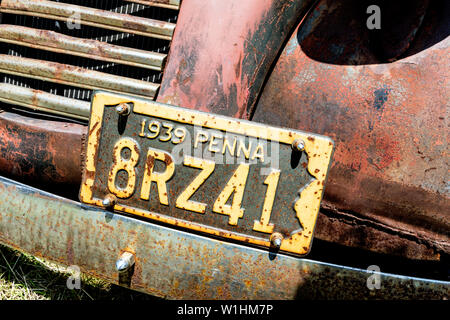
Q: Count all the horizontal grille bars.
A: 5